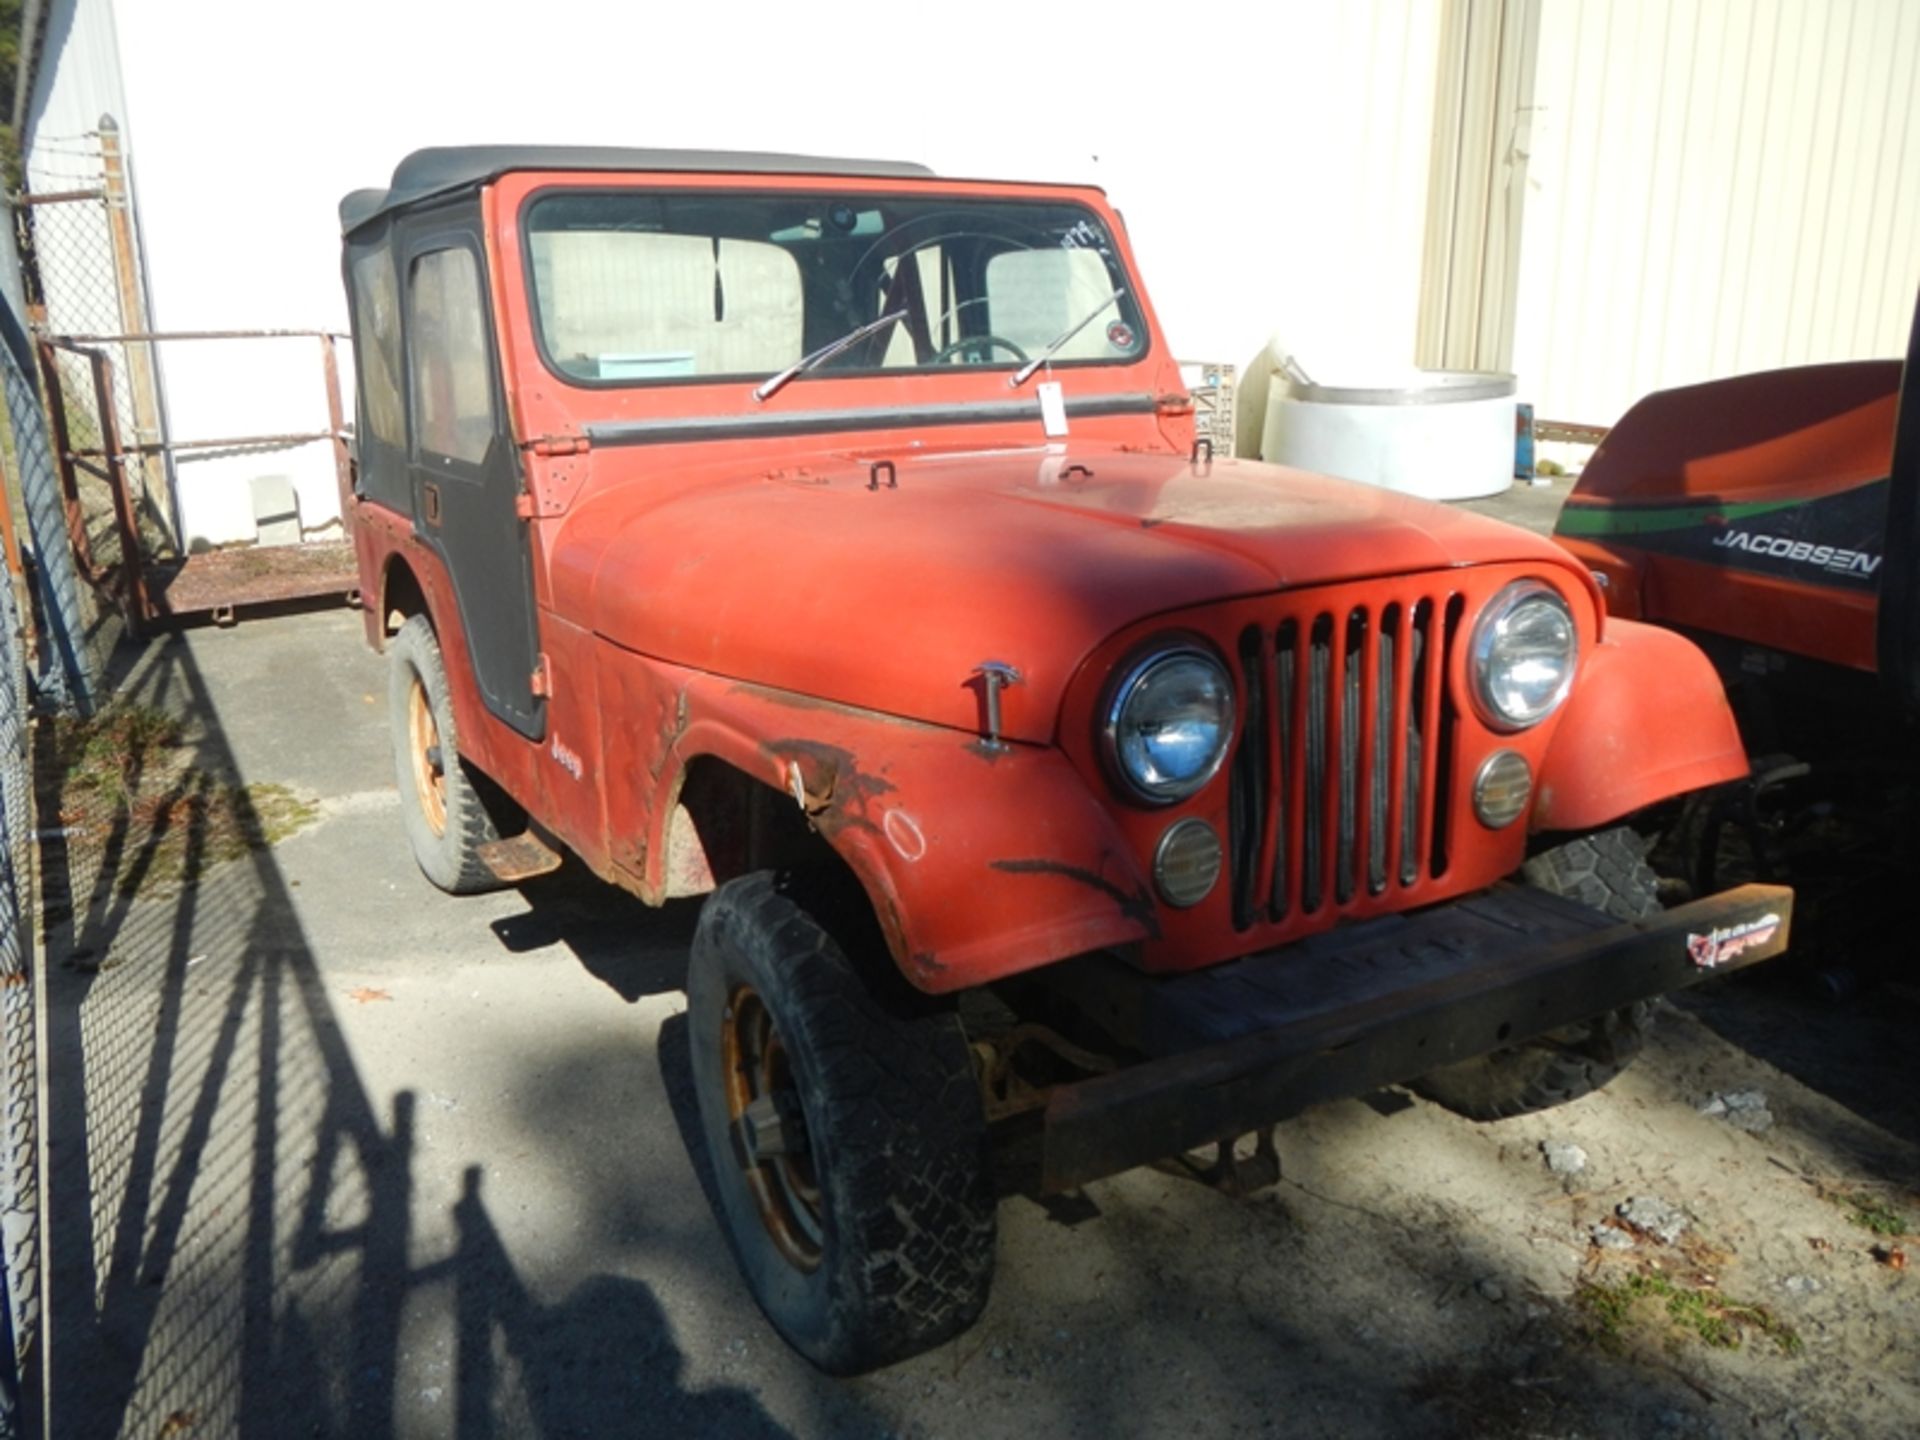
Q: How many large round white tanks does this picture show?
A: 1